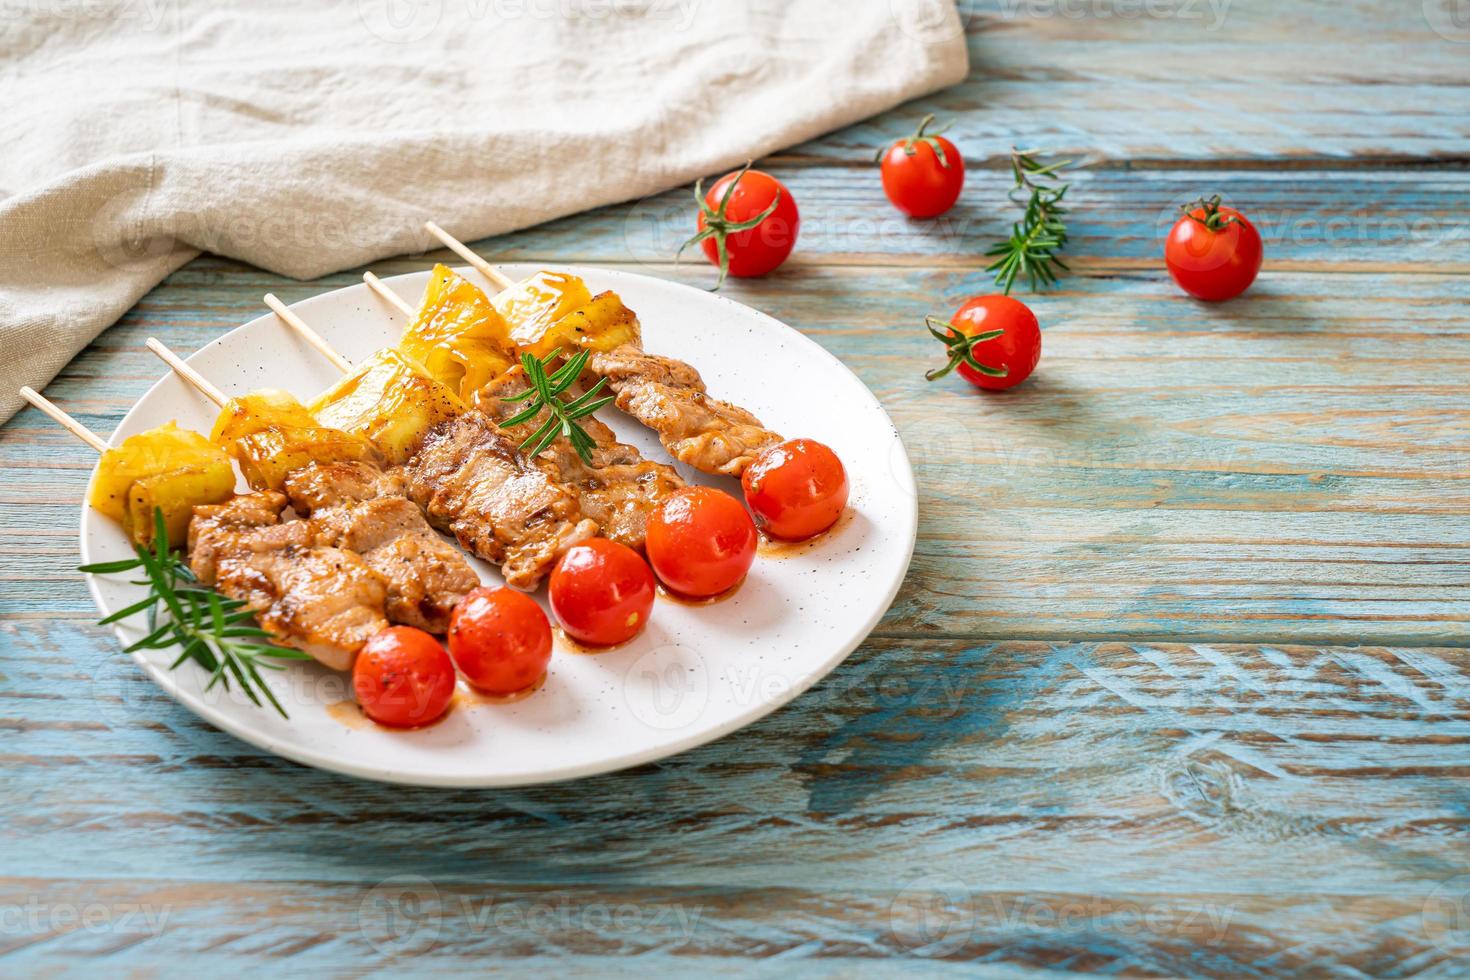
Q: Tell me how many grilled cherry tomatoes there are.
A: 5